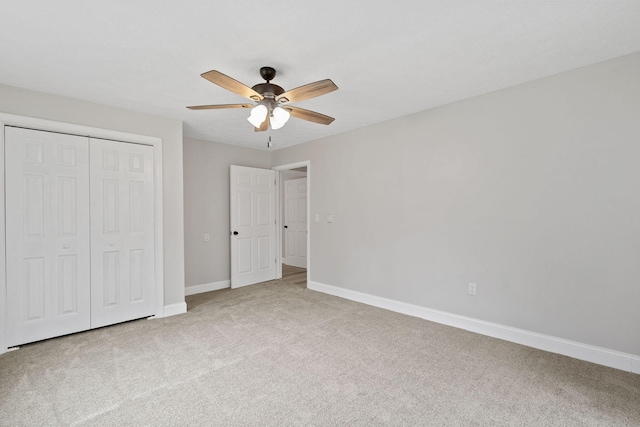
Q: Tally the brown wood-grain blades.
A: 5